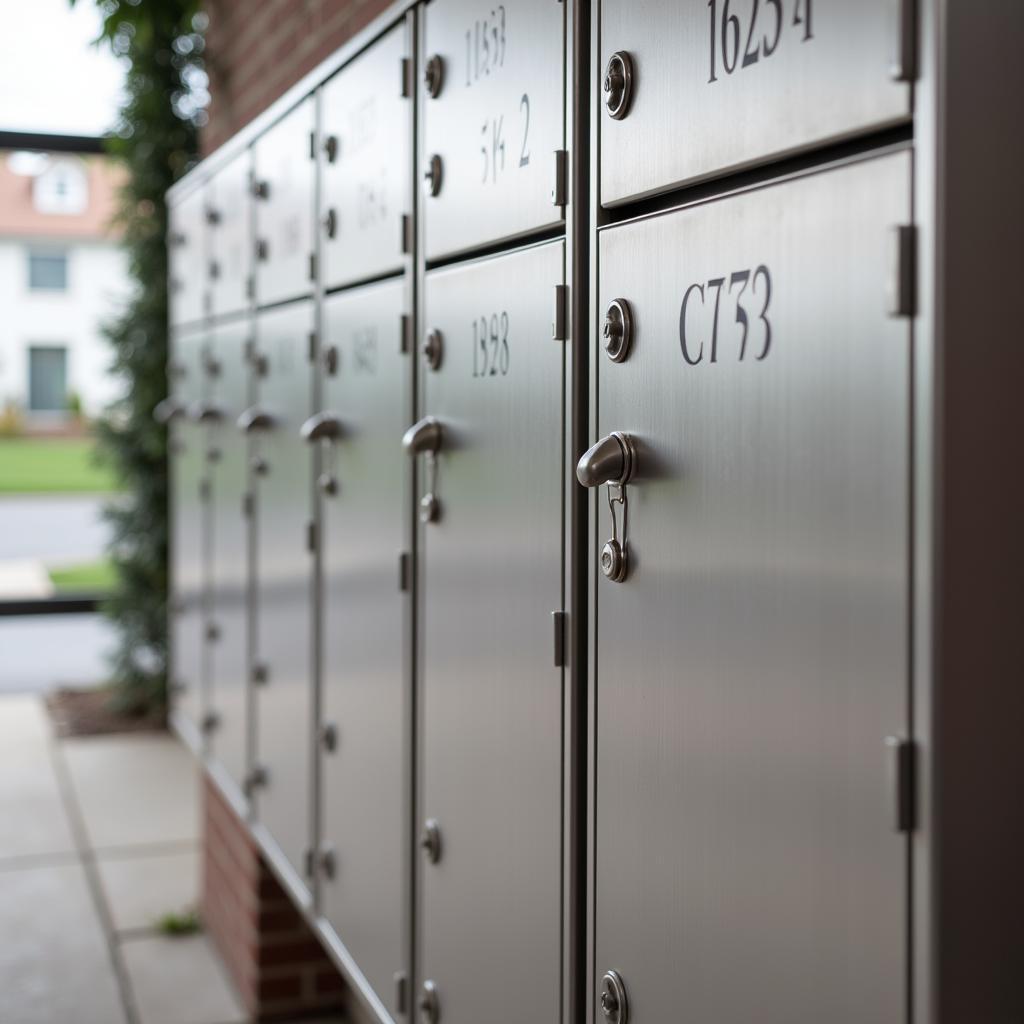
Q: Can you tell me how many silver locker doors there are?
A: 12